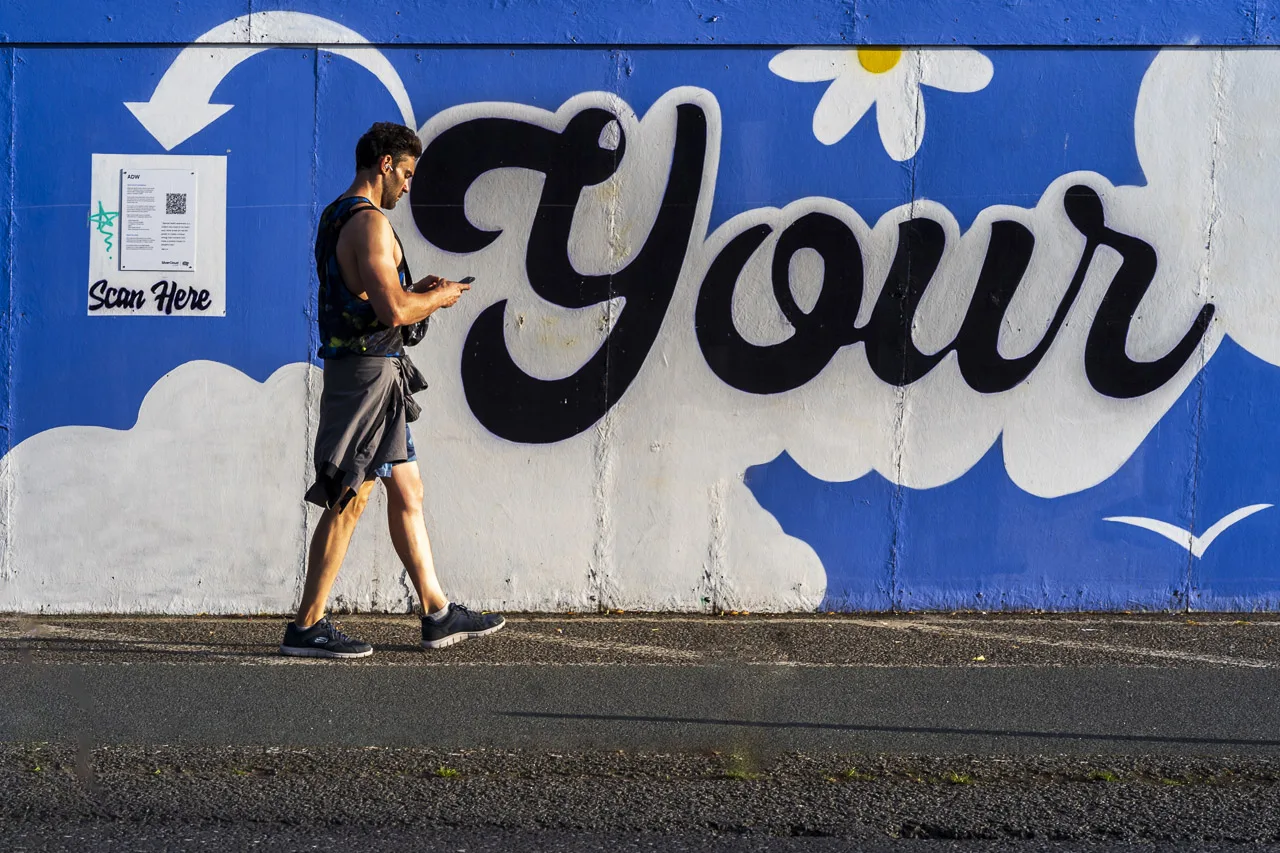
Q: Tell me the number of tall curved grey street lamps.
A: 0